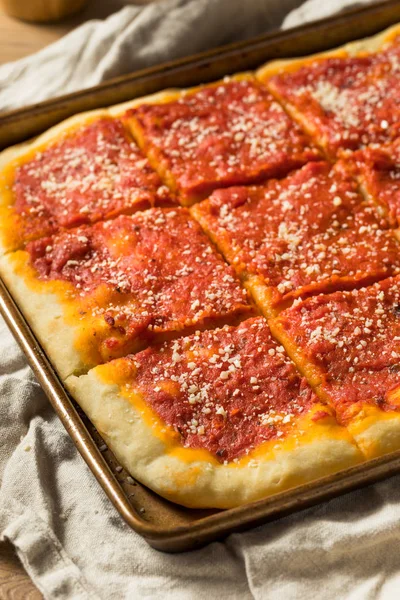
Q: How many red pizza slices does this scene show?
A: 8